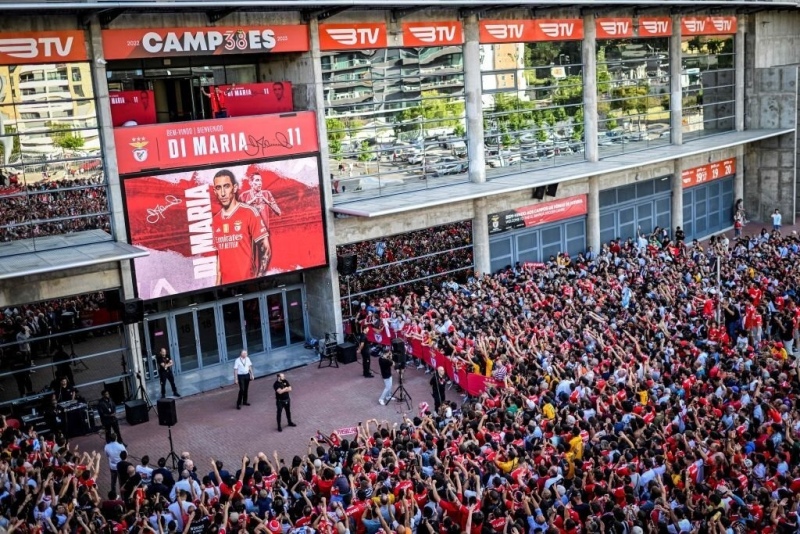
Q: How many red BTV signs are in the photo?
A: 9